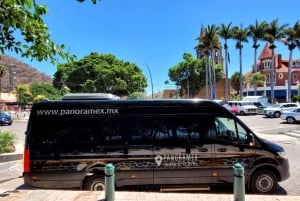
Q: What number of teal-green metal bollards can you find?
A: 2